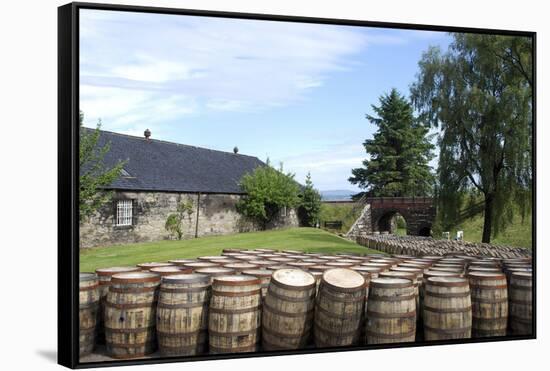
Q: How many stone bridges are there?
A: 1